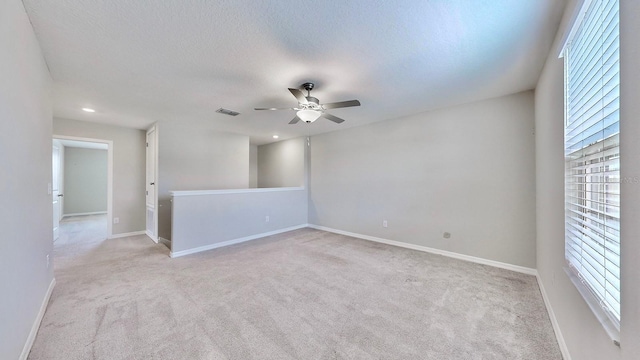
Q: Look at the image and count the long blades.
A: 5